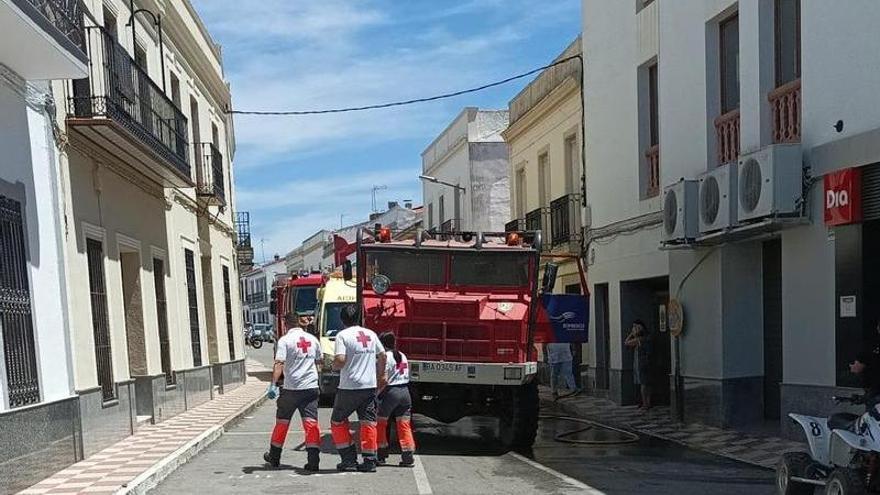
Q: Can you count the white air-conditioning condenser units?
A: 3